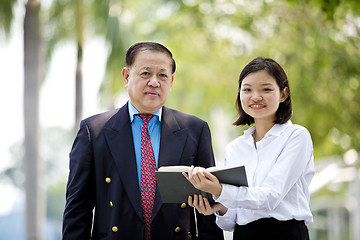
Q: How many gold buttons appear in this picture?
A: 5